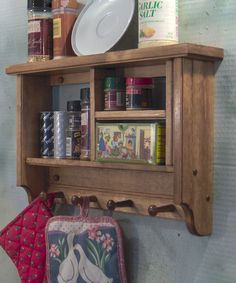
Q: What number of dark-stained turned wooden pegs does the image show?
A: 4